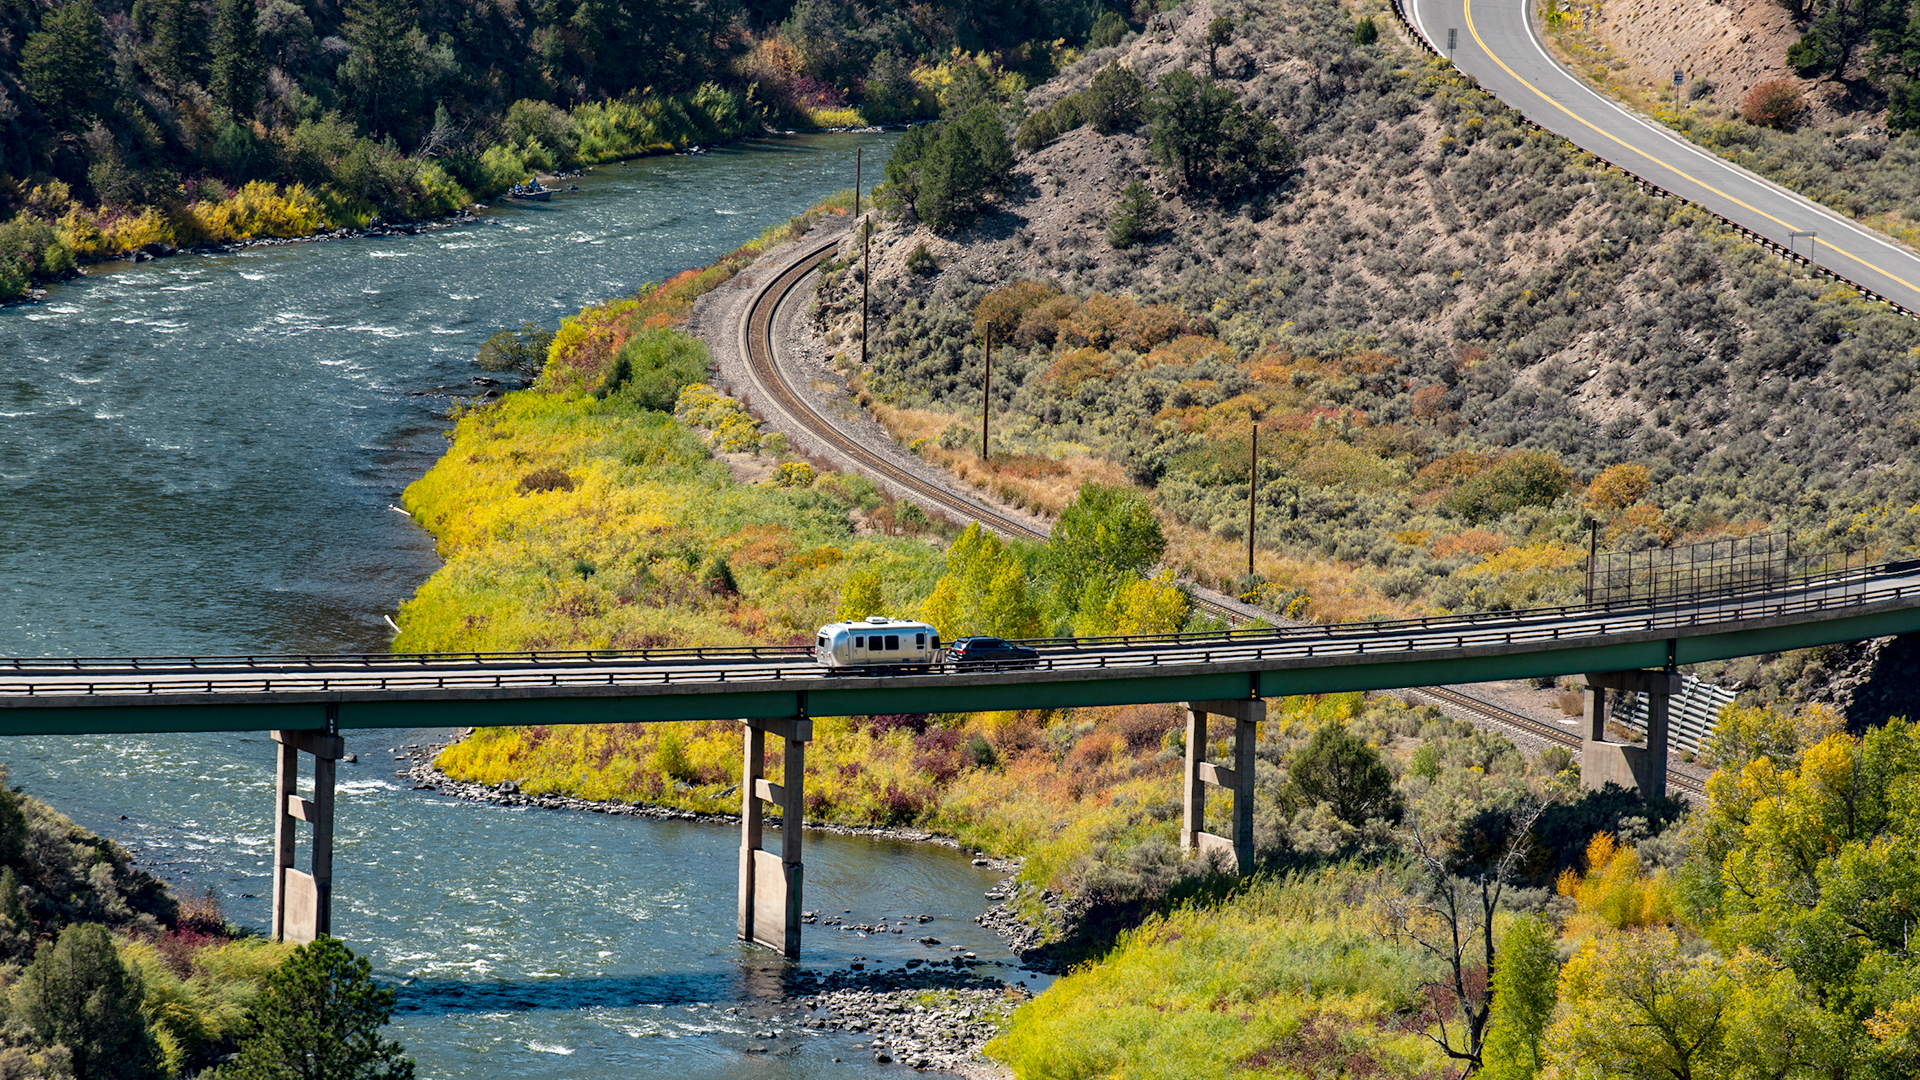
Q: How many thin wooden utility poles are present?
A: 5